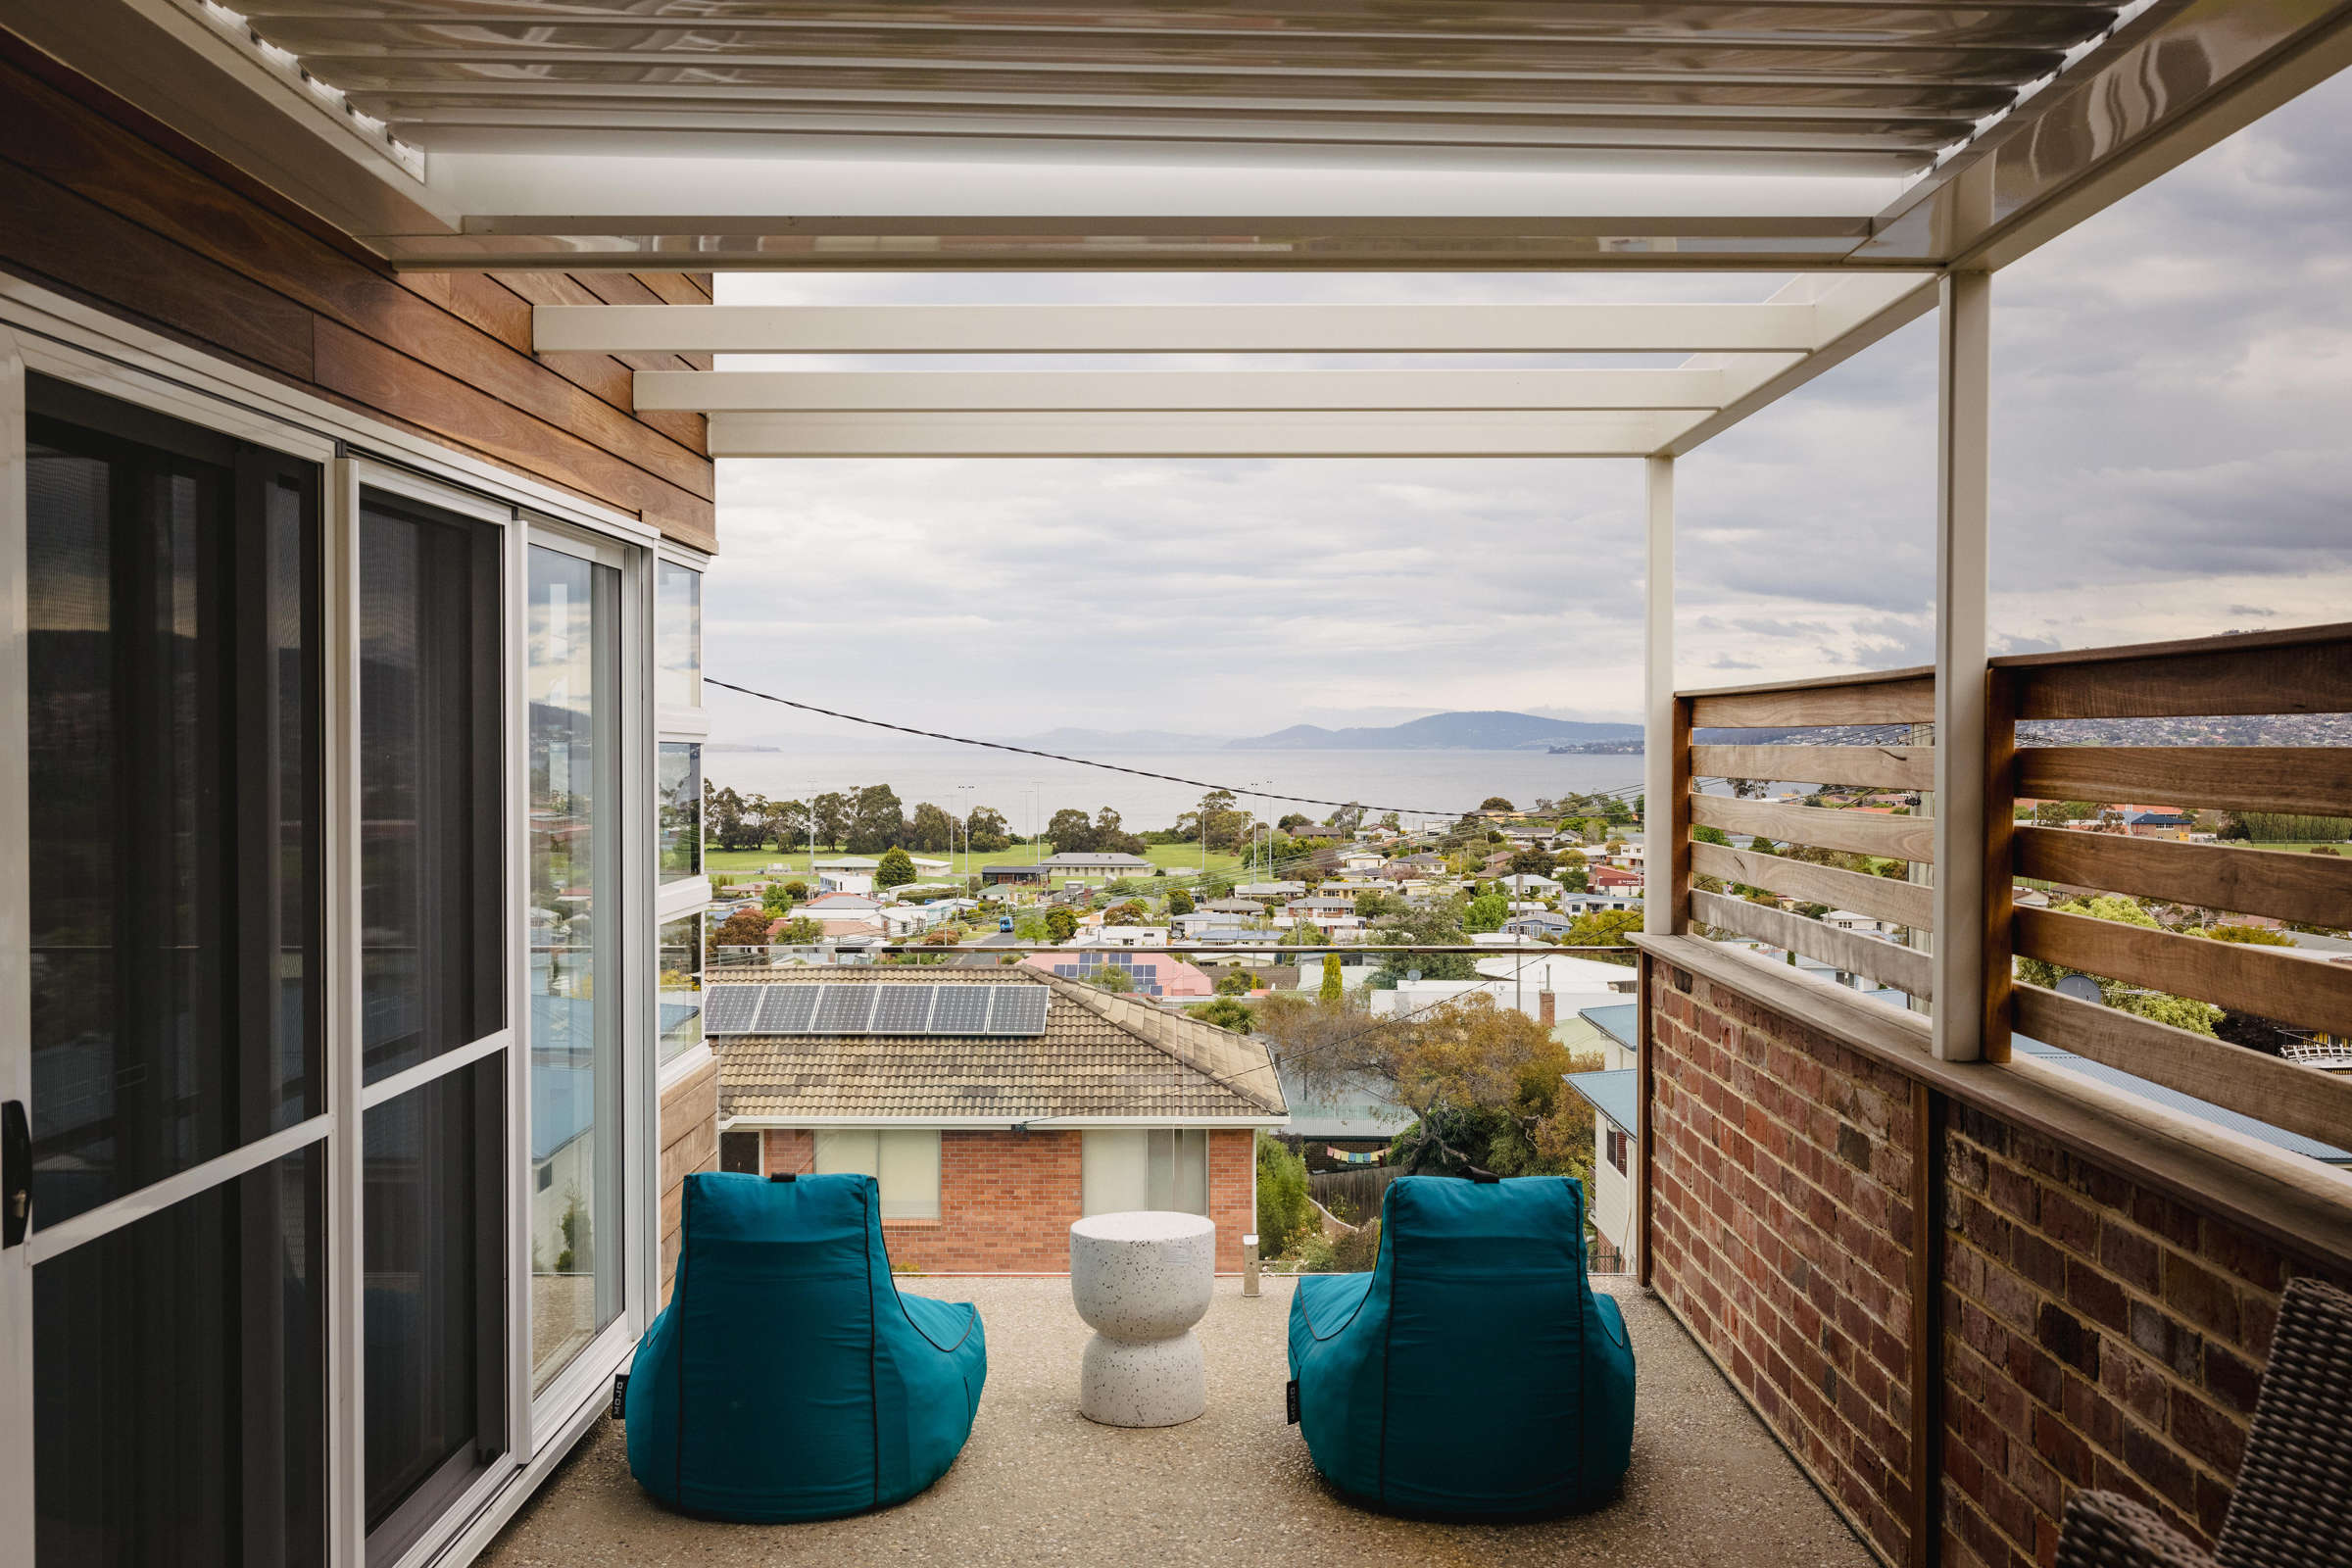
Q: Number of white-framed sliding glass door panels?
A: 3